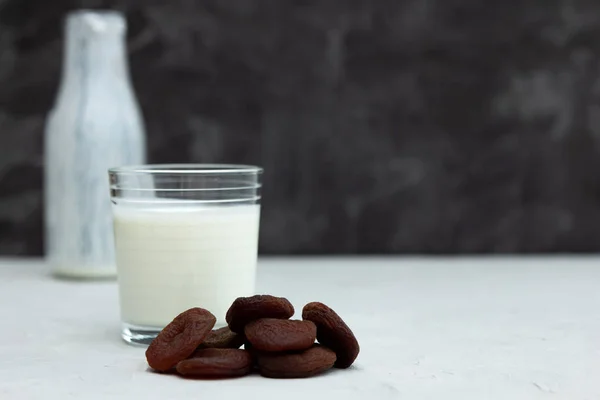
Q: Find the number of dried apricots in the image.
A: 7